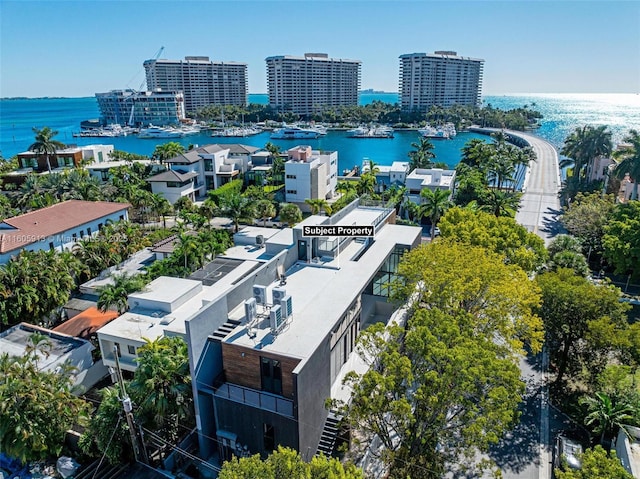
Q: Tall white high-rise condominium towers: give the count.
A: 3